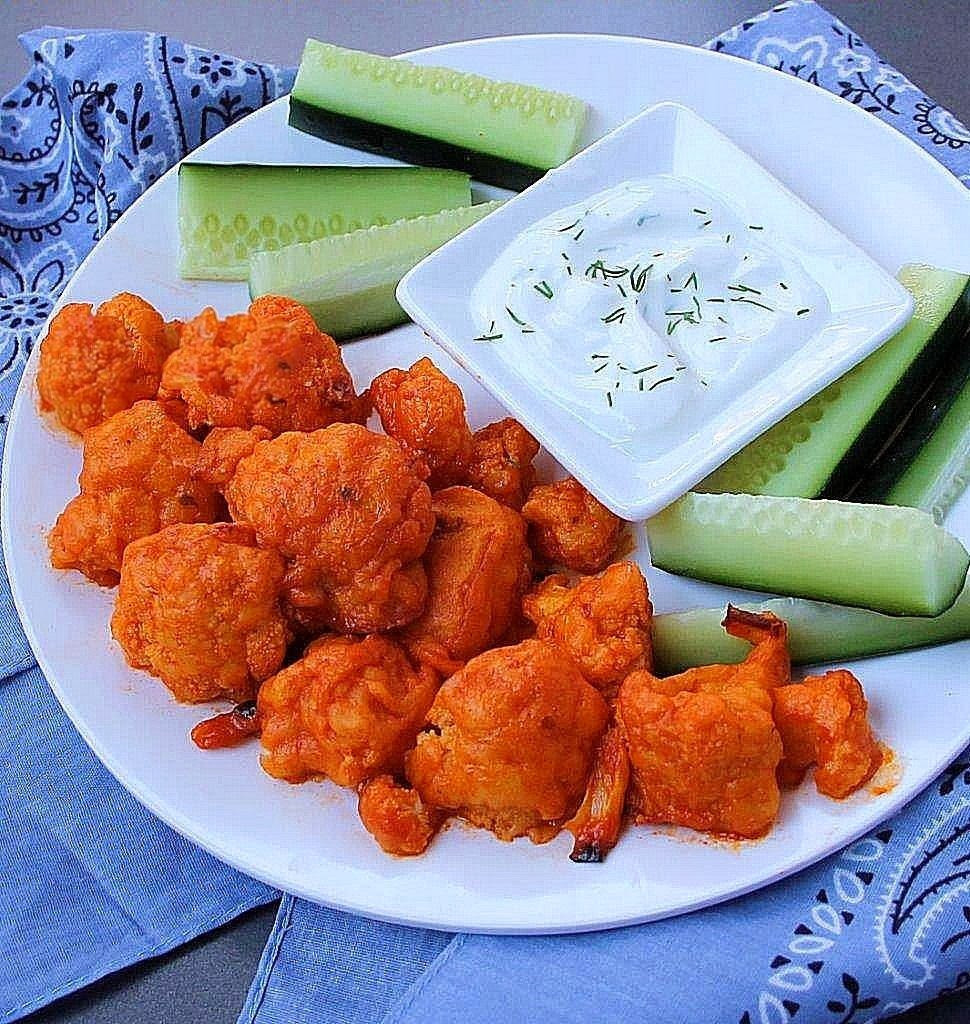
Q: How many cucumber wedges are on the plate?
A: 7